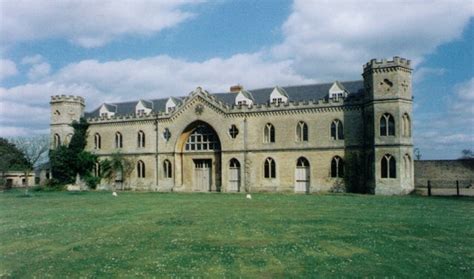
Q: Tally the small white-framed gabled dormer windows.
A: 6